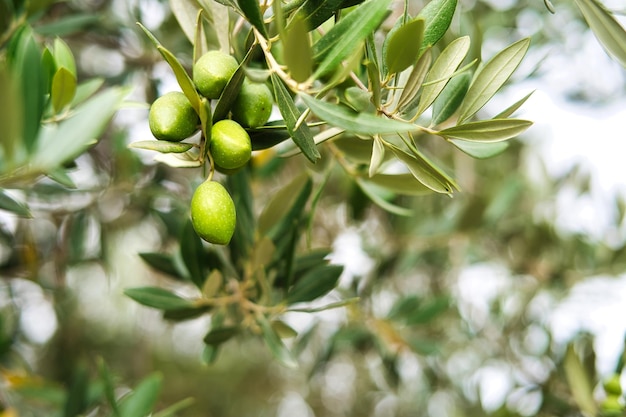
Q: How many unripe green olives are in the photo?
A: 5